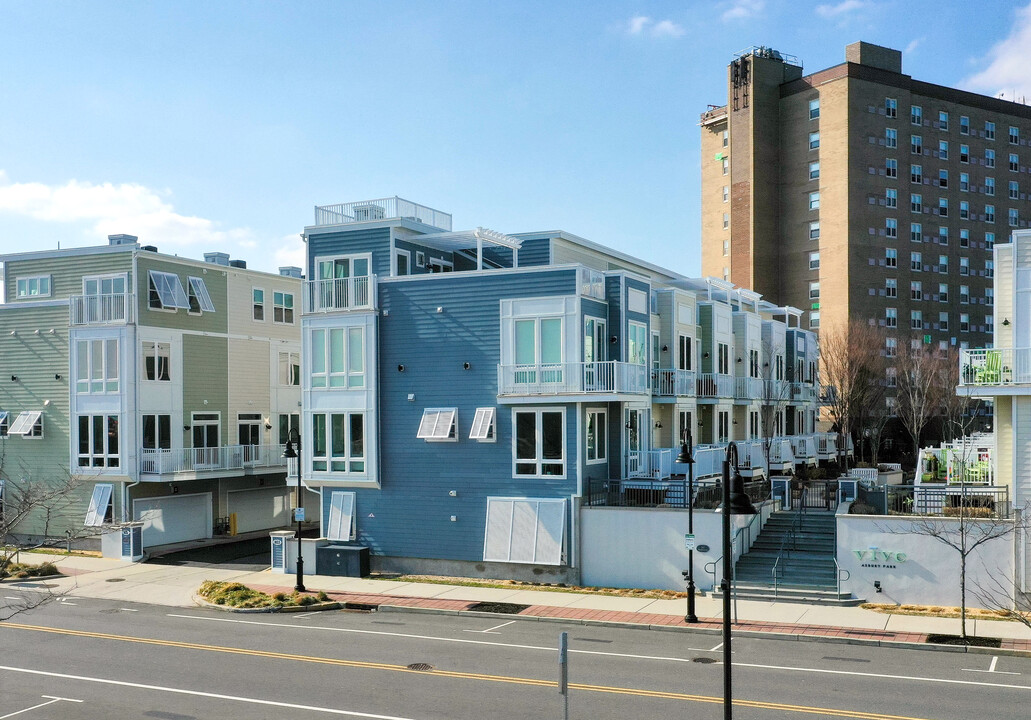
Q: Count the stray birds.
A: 0